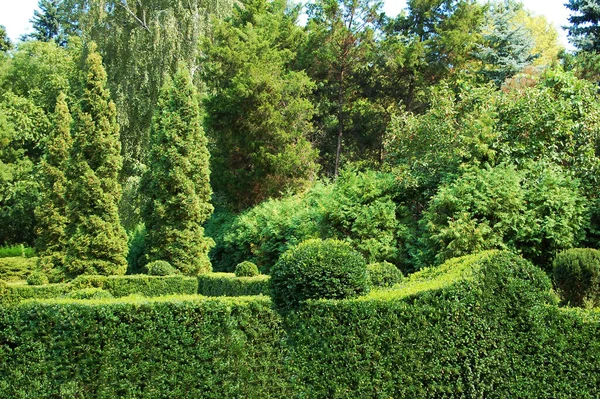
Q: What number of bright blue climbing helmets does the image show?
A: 0